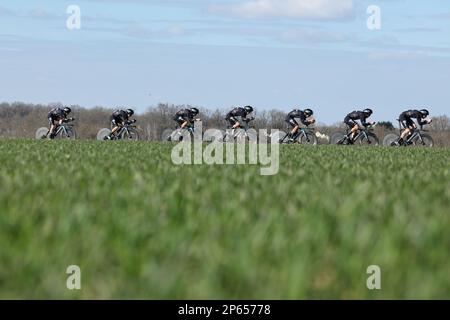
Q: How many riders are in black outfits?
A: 7